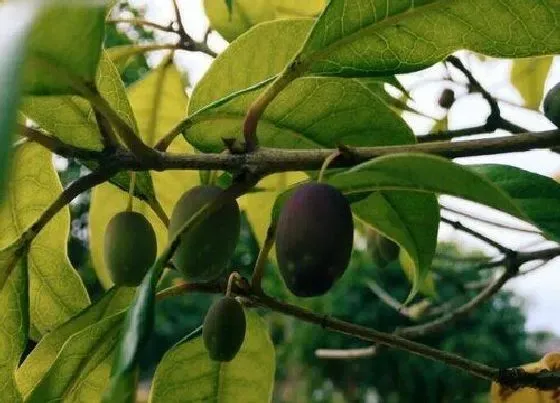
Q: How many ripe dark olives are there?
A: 1